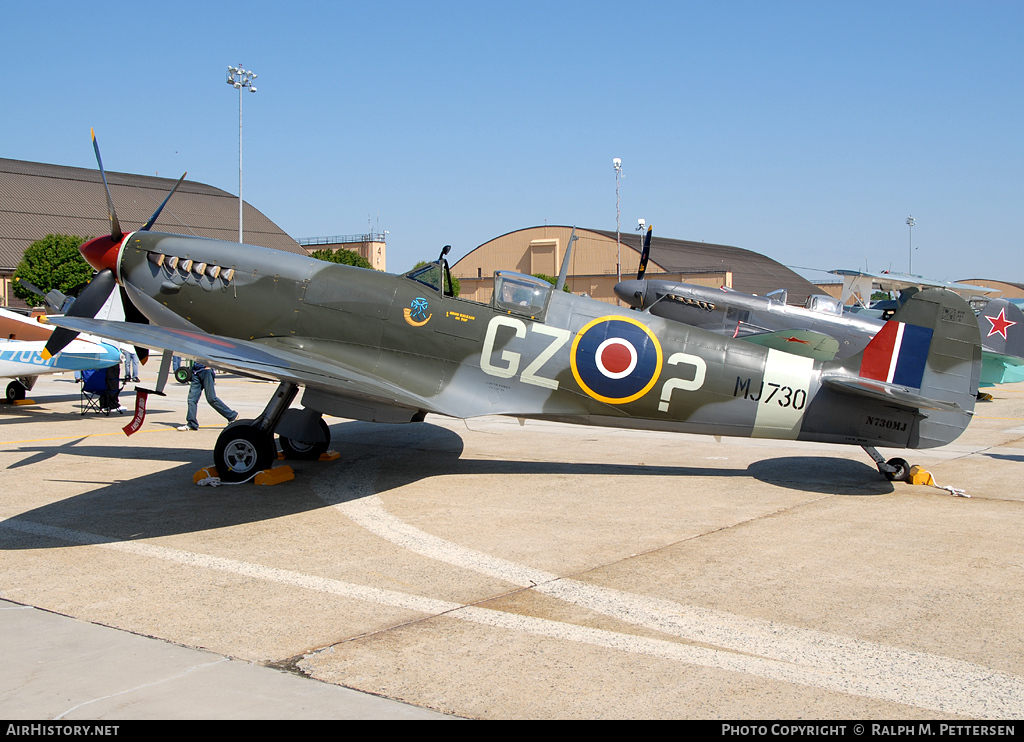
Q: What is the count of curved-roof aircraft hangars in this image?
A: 3